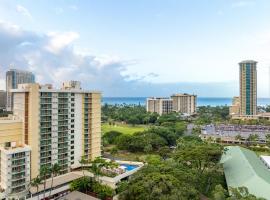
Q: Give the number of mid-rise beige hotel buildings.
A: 2